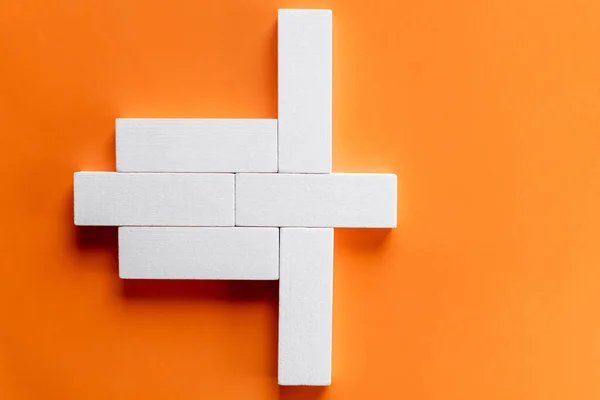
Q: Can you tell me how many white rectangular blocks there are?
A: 6